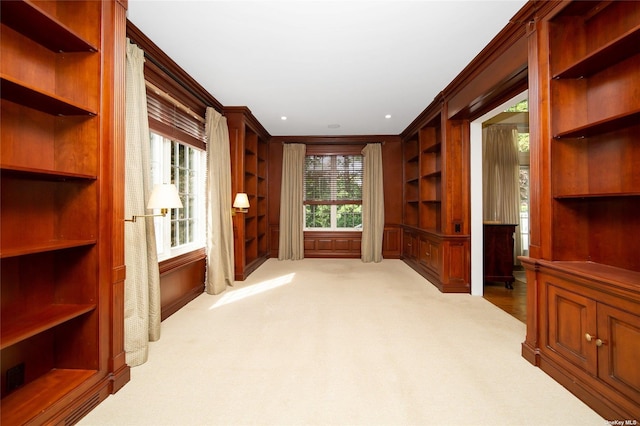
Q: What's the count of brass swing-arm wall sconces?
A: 2